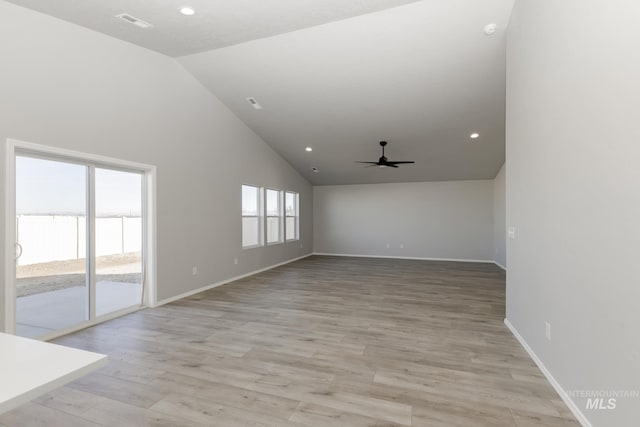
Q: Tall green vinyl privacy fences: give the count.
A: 0